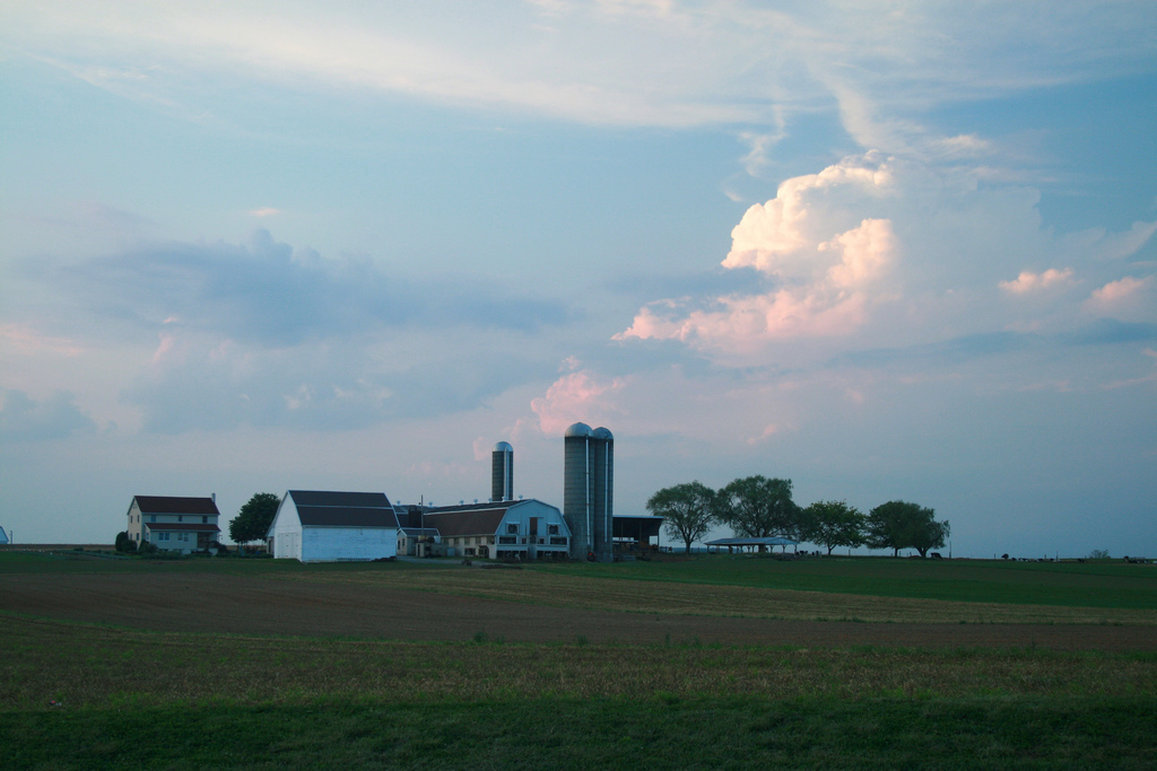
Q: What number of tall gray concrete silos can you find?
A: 3